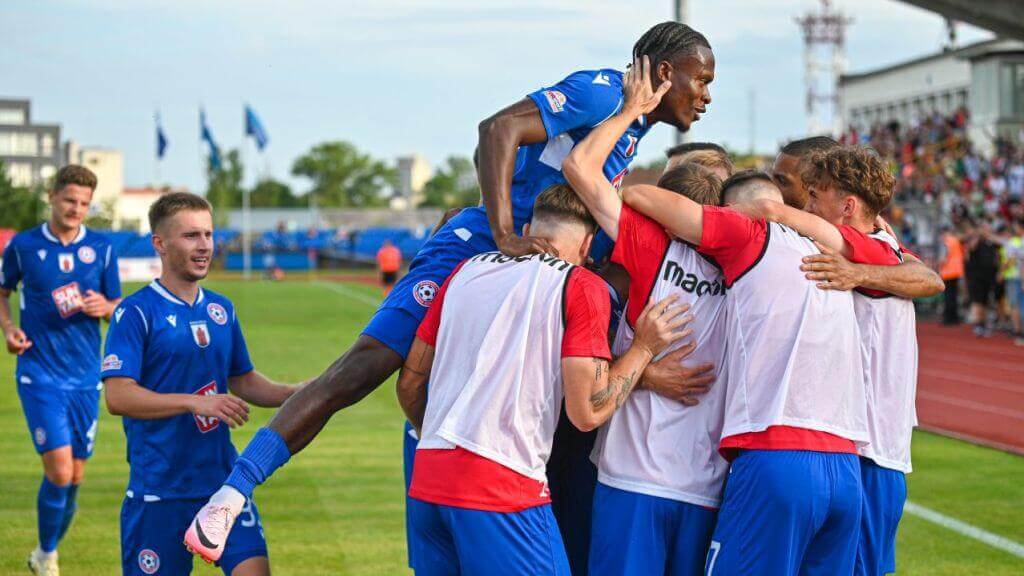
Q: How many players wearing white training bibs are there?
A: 4